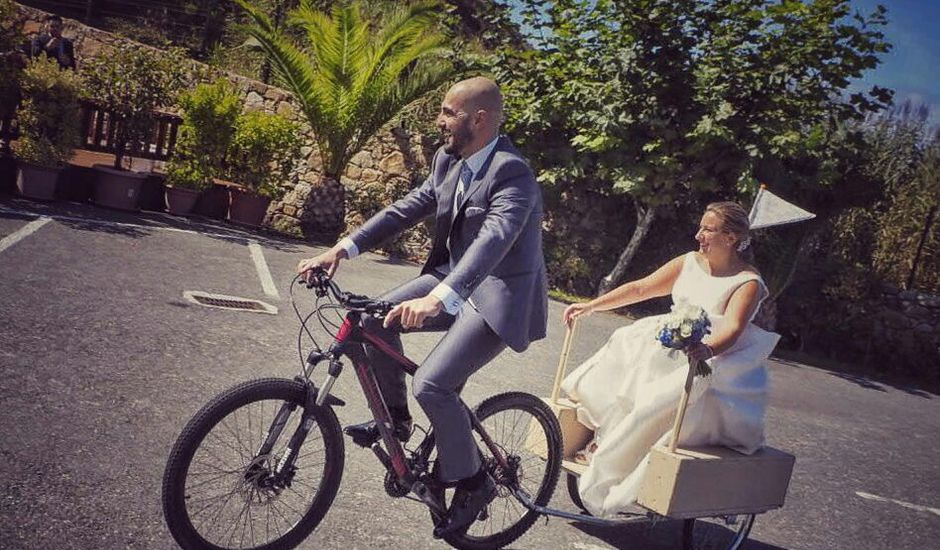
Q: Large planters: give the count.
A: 4